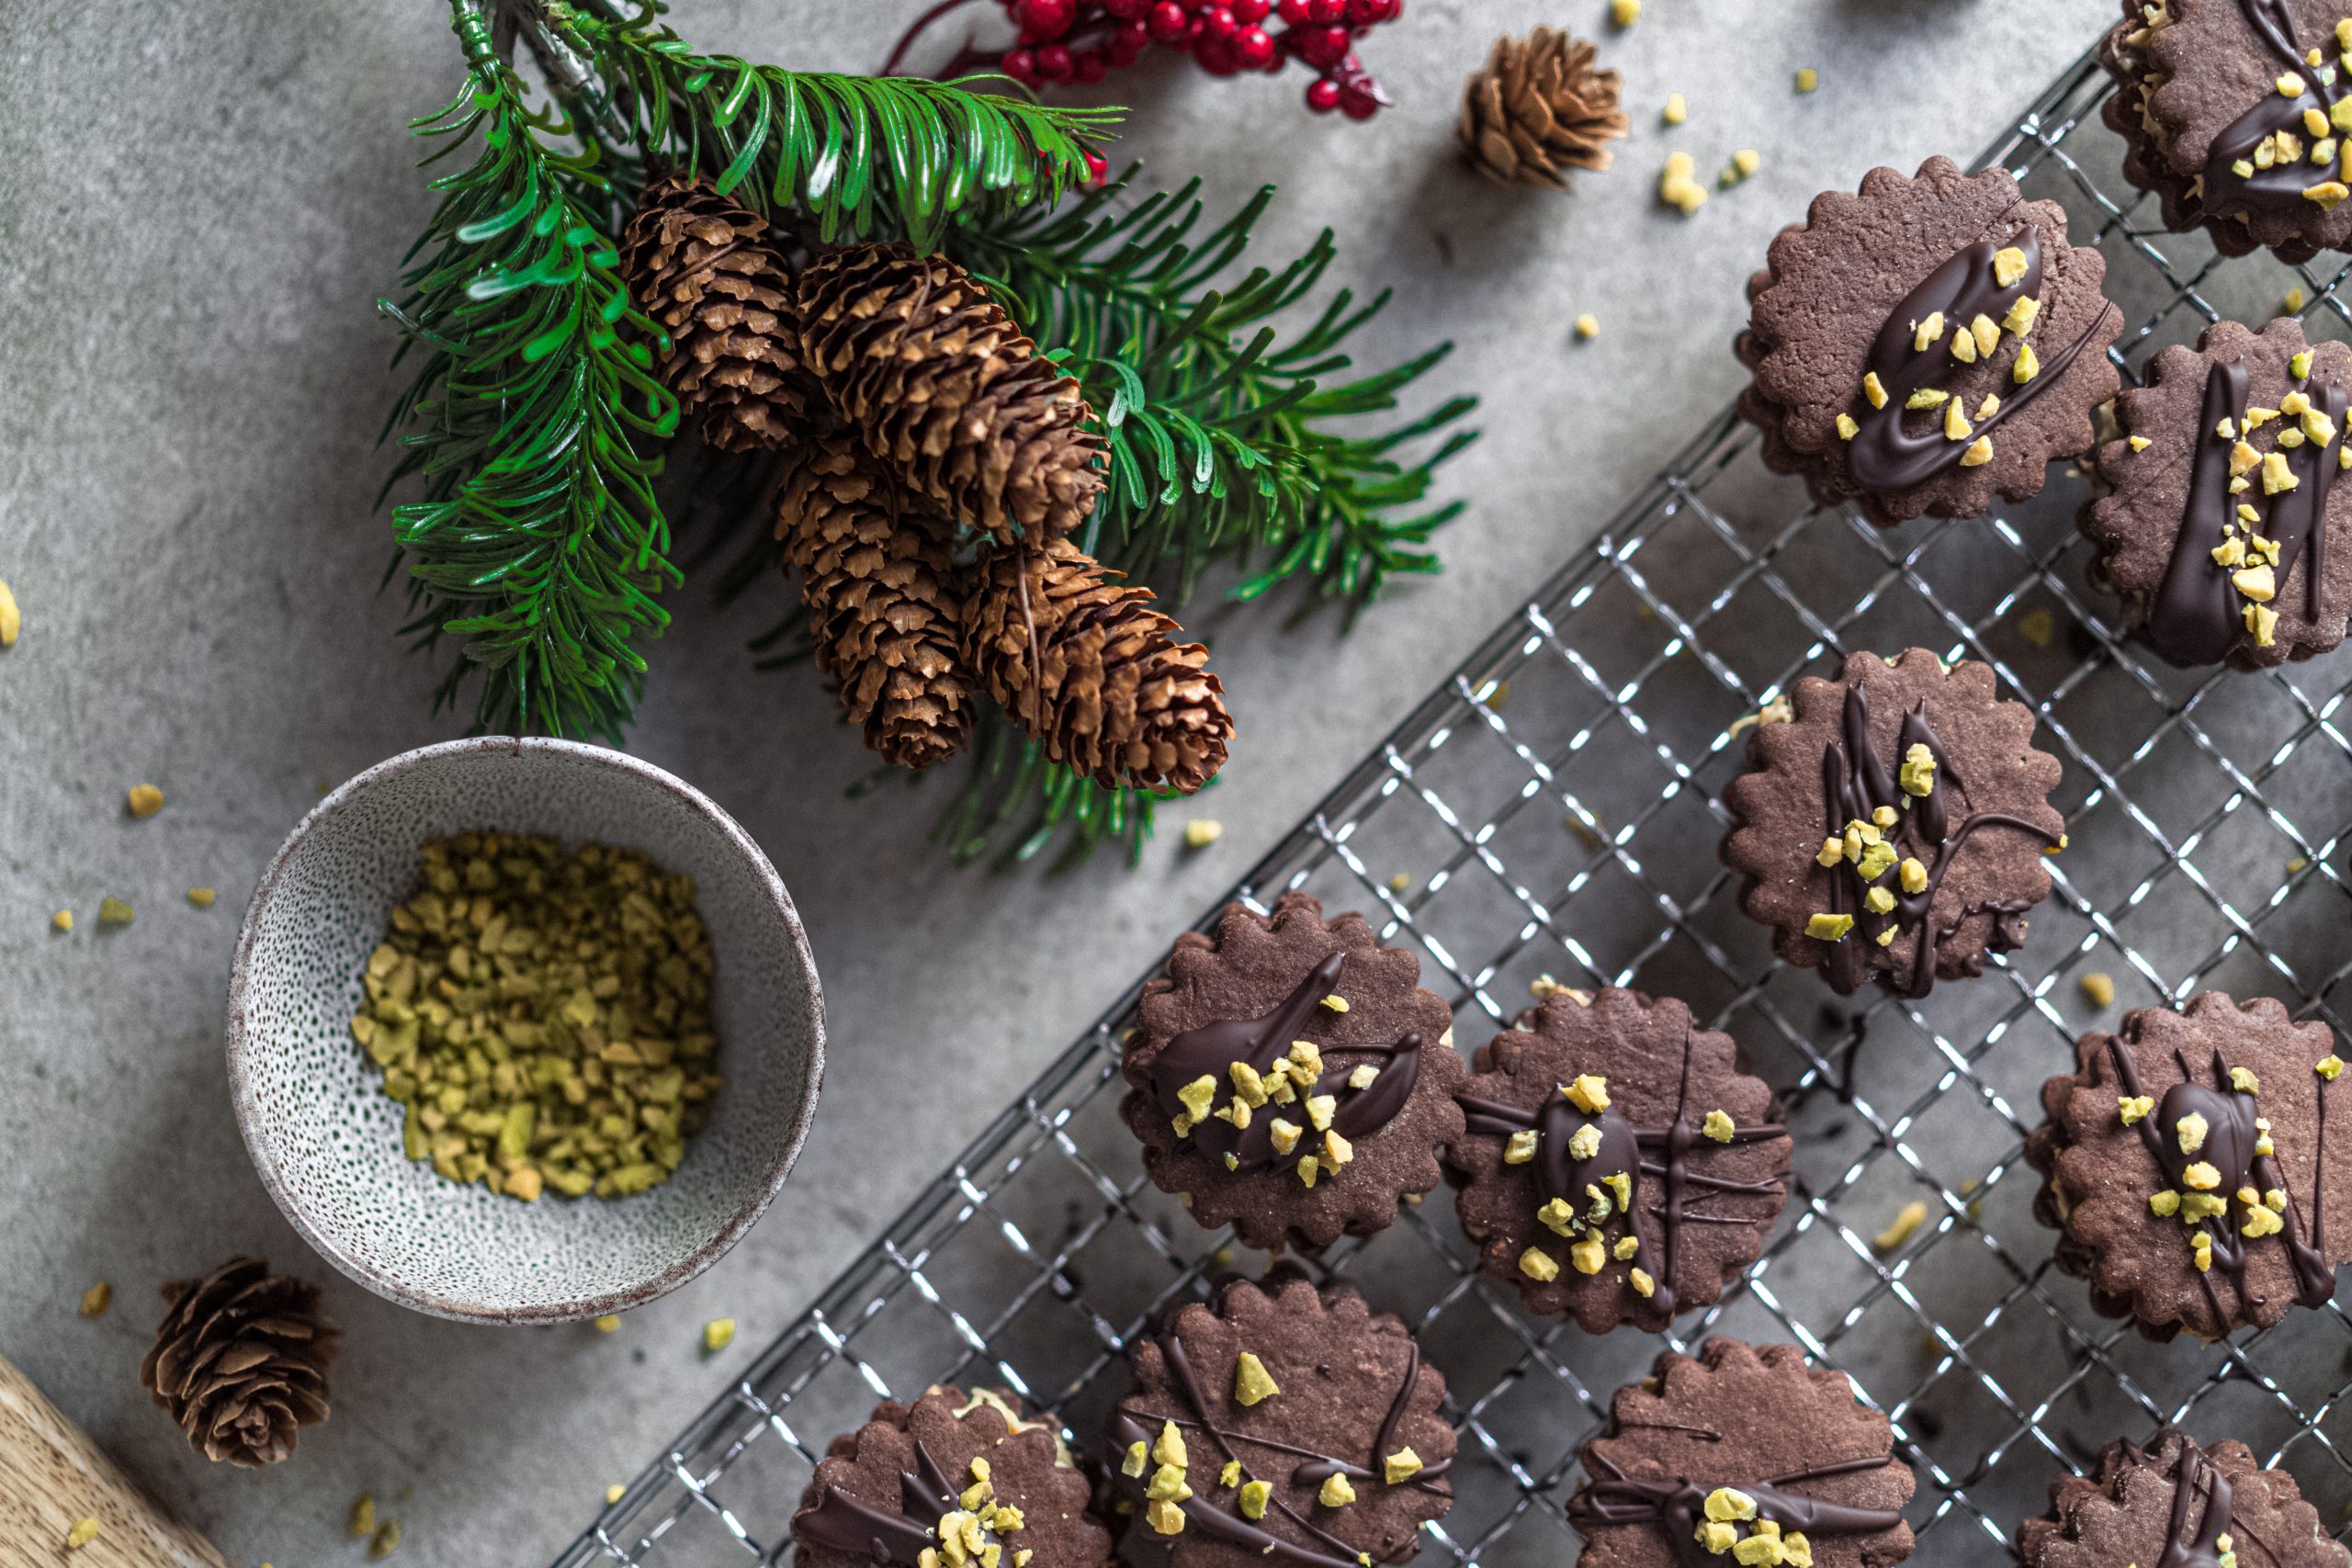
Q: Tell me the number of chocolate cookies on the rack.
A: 11